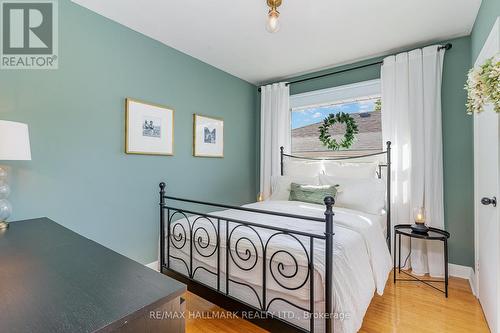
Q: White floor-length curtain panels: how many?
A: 2